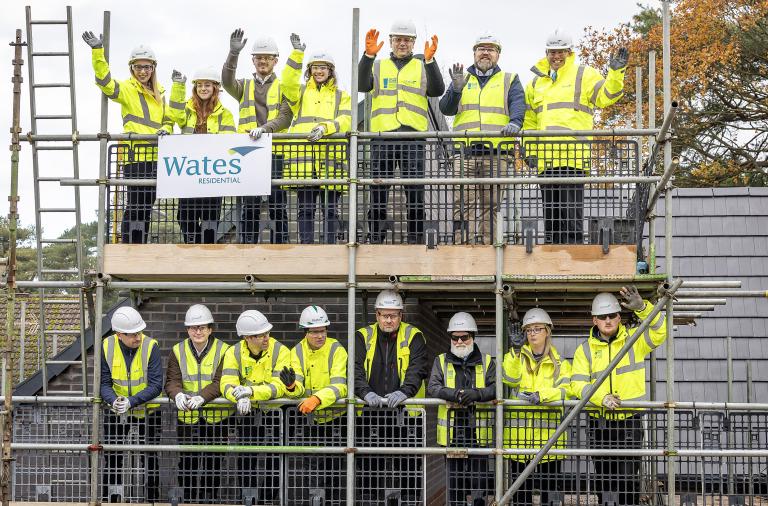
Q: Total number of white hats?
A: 15